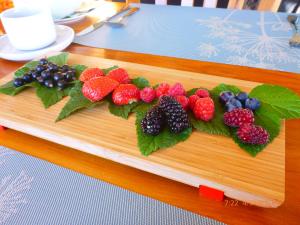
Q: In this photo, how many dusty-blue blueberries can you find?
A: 4